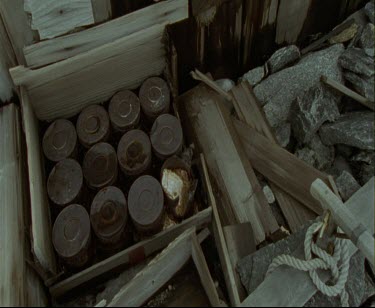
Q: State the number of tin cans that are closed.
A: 11